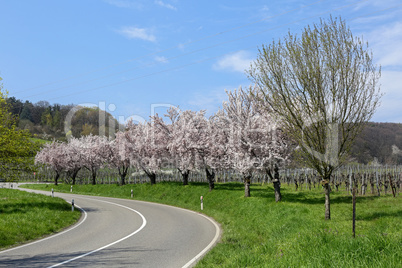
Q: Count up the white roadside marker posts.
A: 5